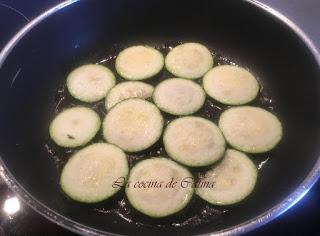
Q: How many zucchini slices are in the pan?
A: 13